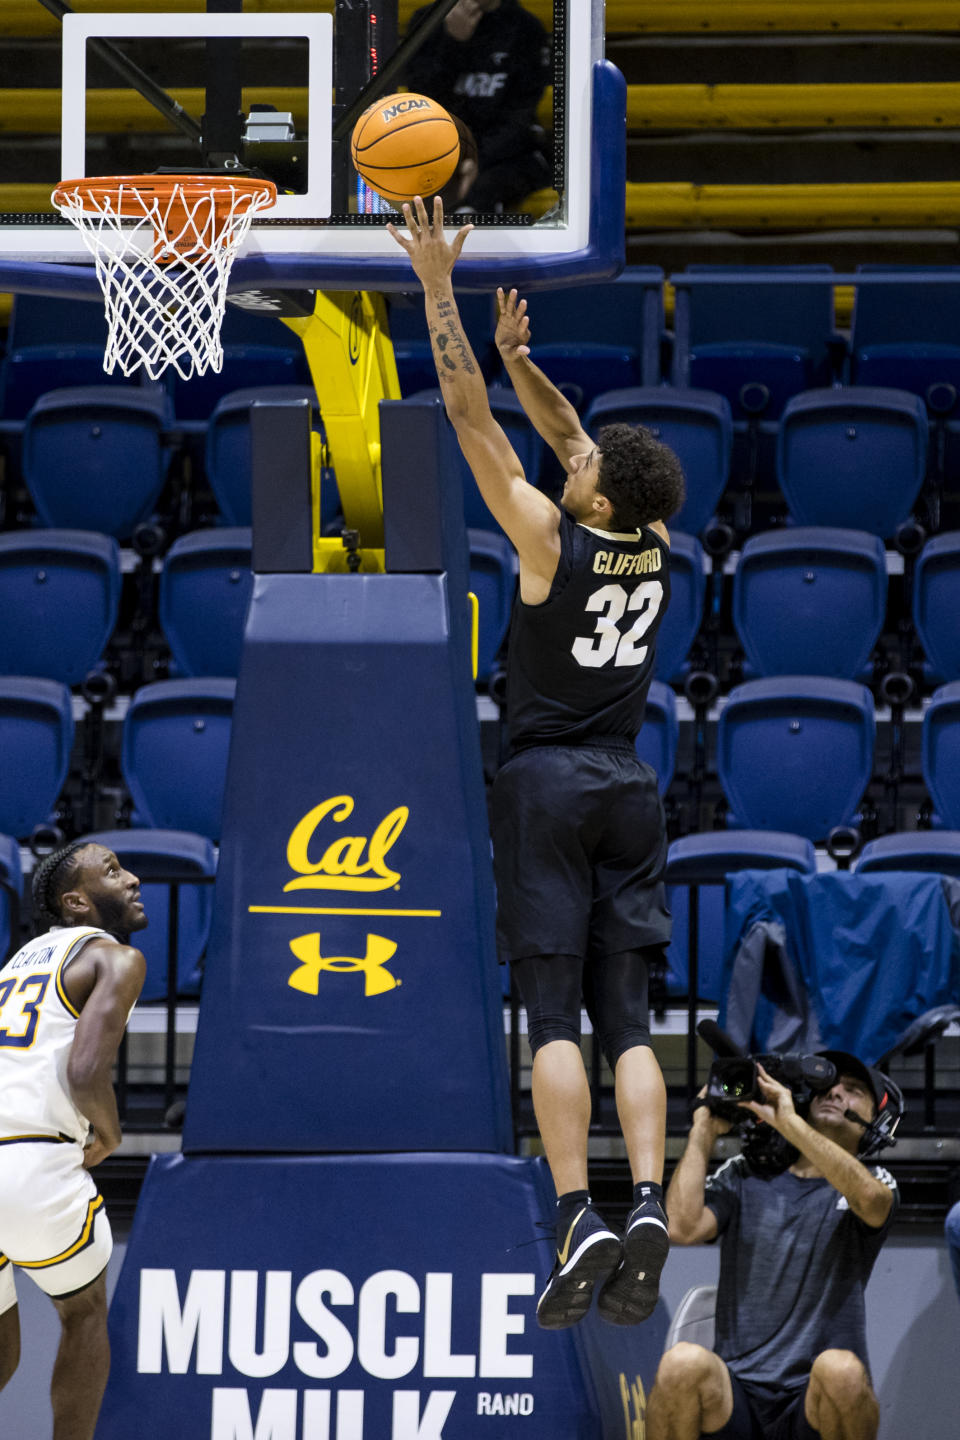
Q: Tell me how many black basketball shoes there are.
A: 2